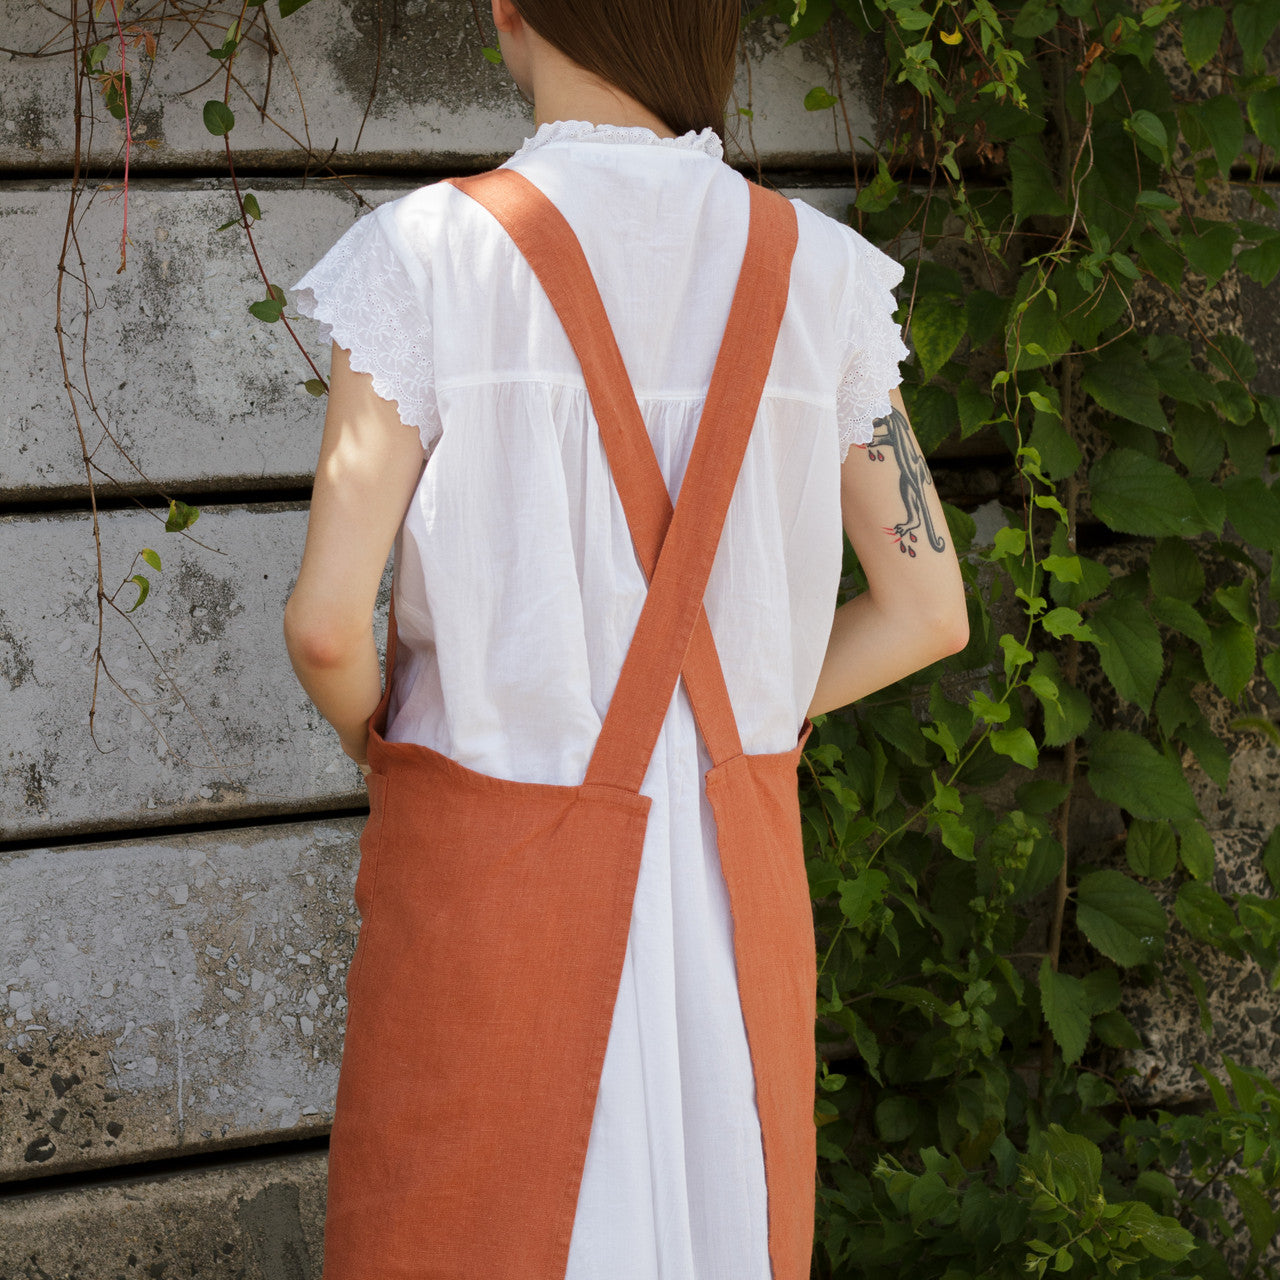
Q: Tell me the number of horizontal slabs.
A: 5